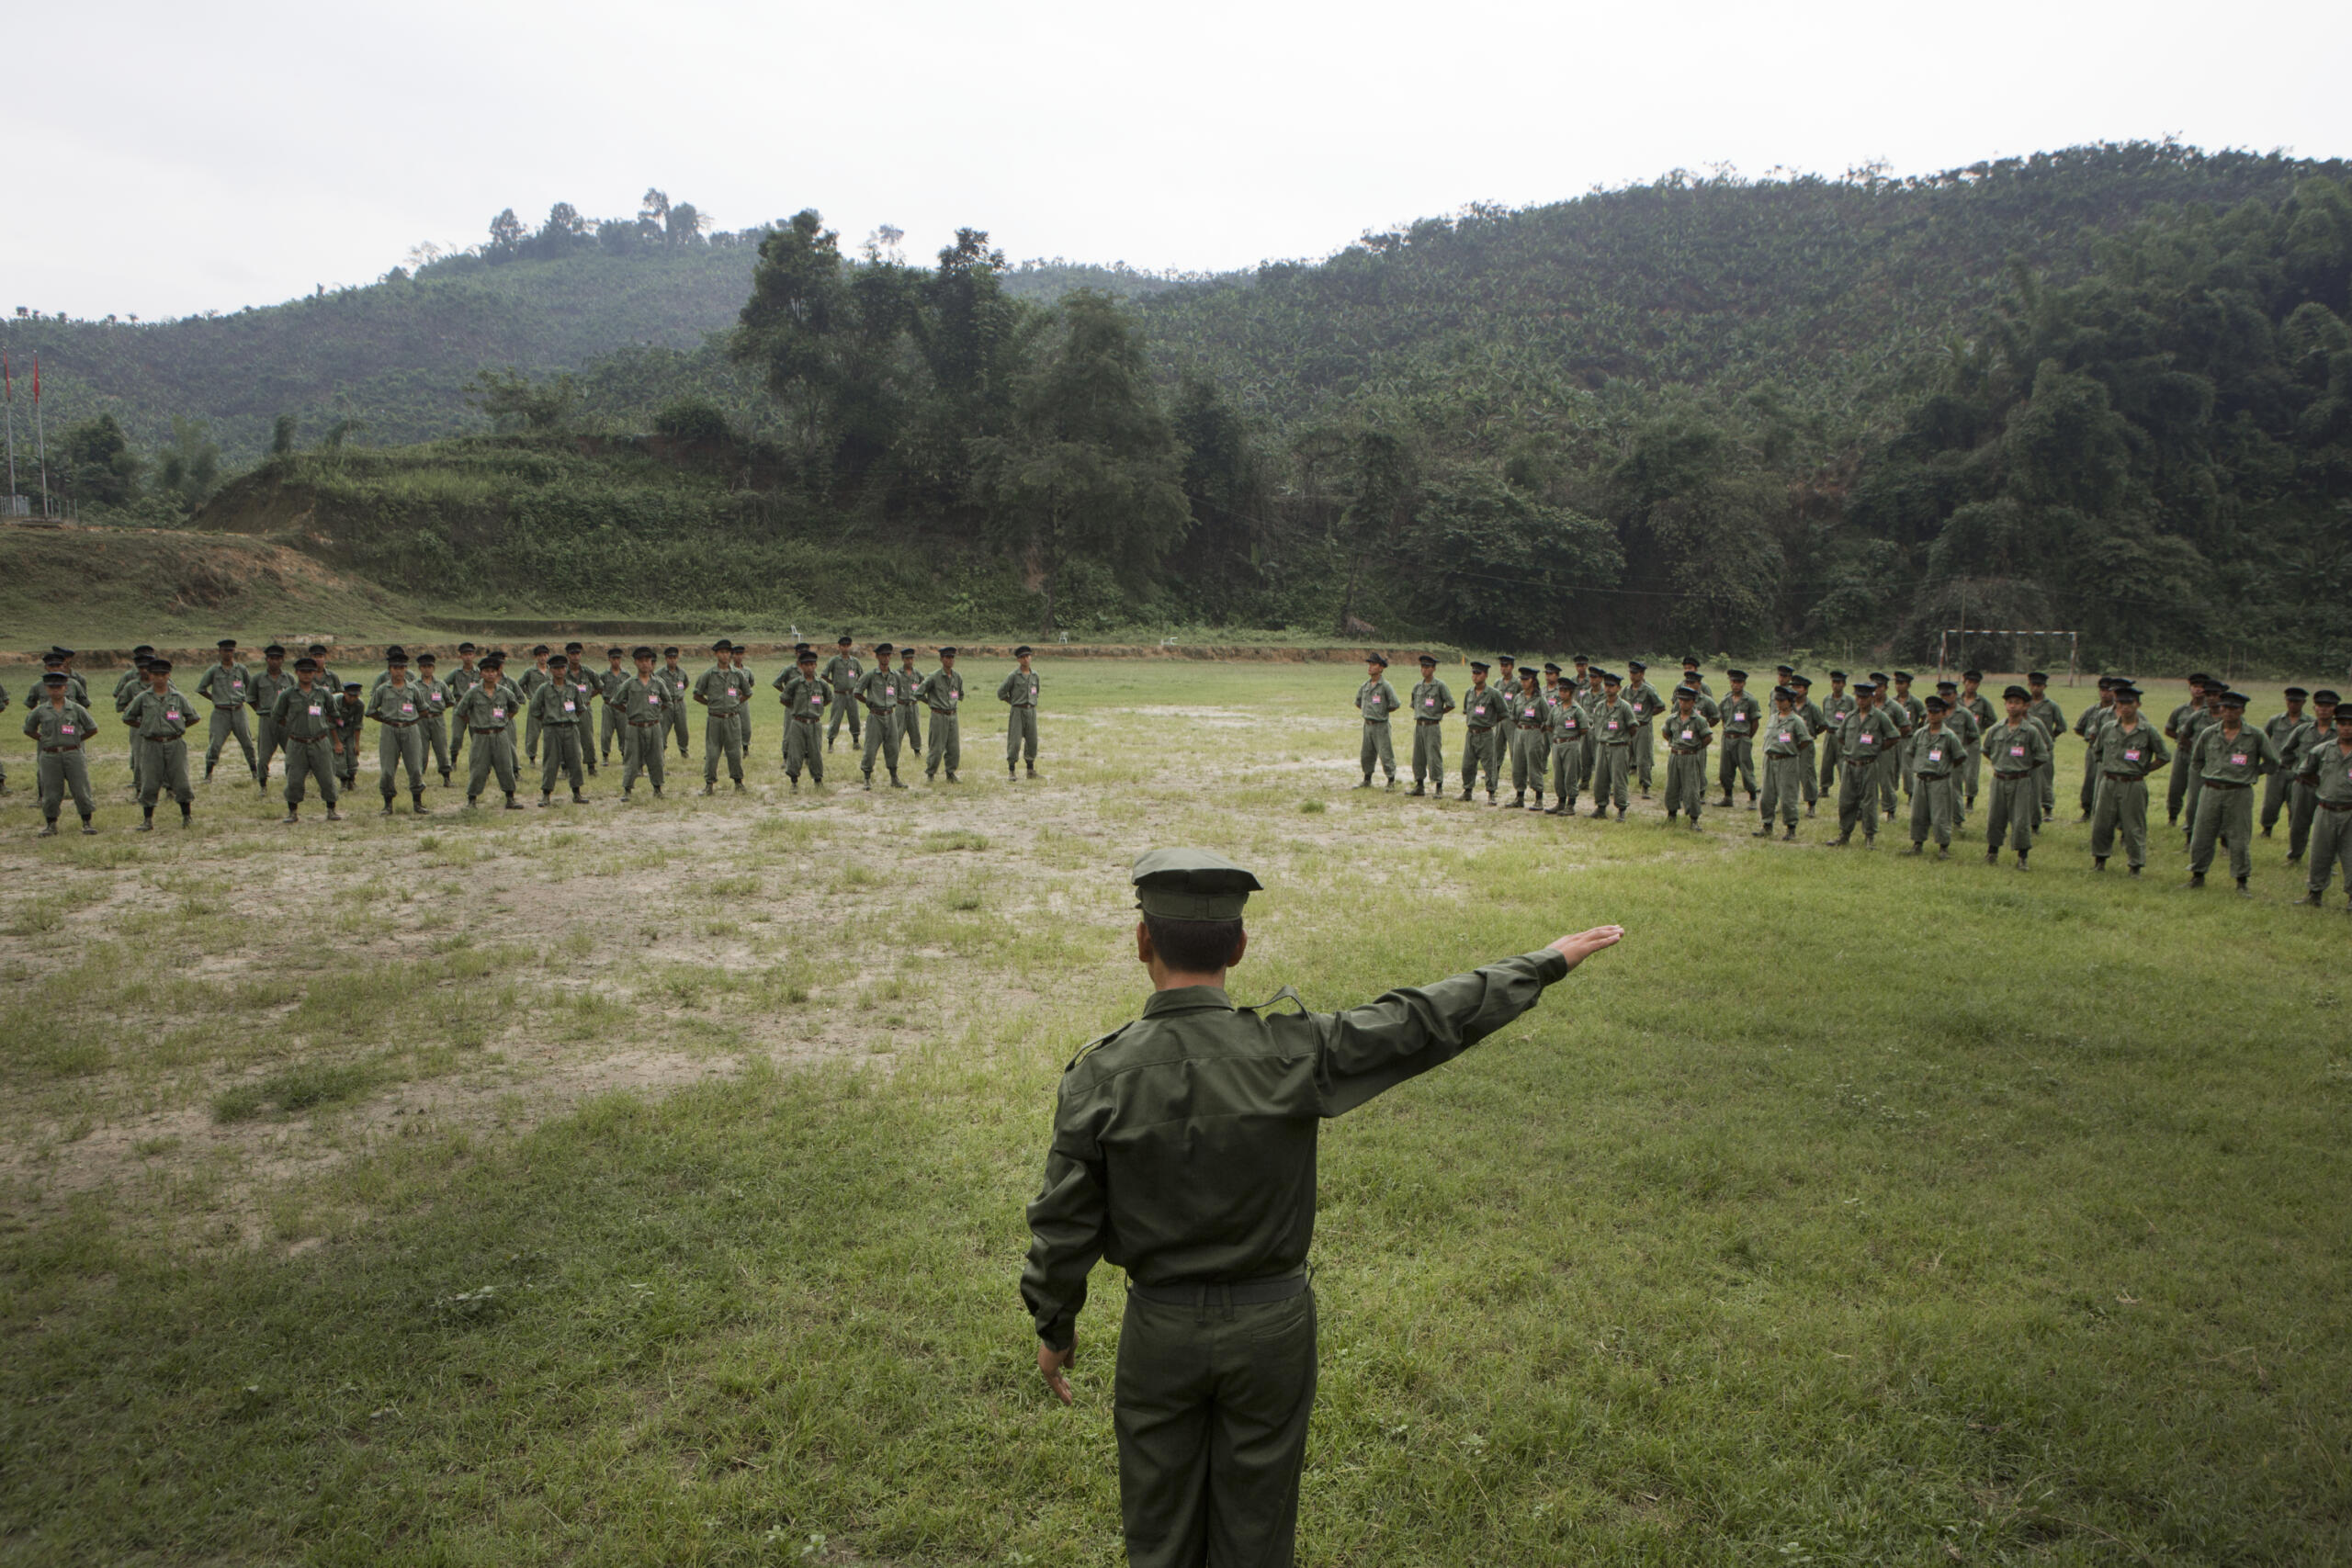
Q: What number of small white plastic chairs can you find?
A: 3